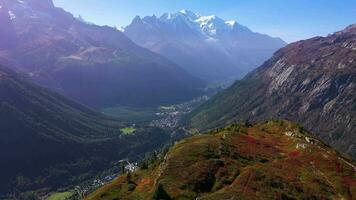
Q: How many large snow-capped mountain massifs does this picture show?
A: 1